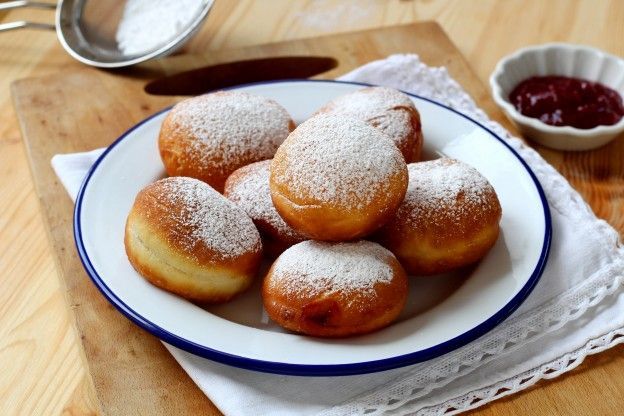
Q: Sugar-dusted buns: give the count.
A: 7